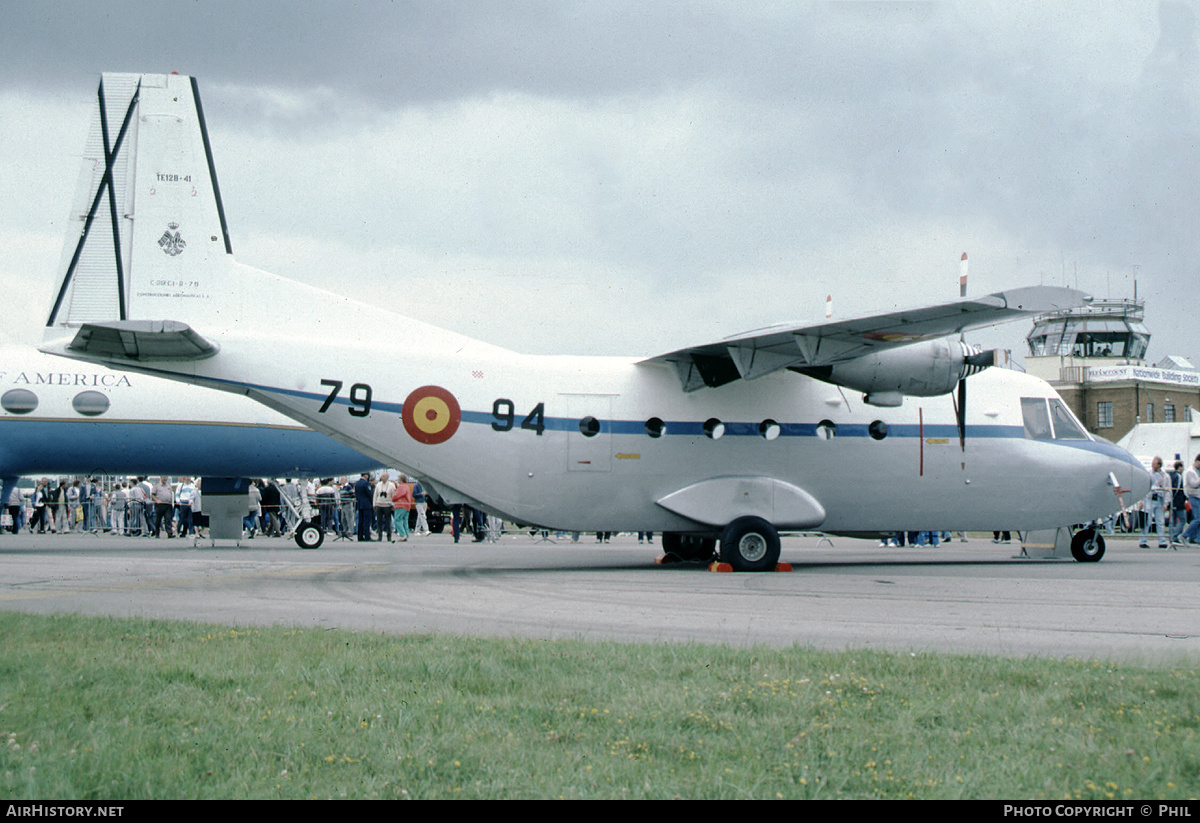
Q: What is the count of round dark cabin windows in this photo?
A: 6